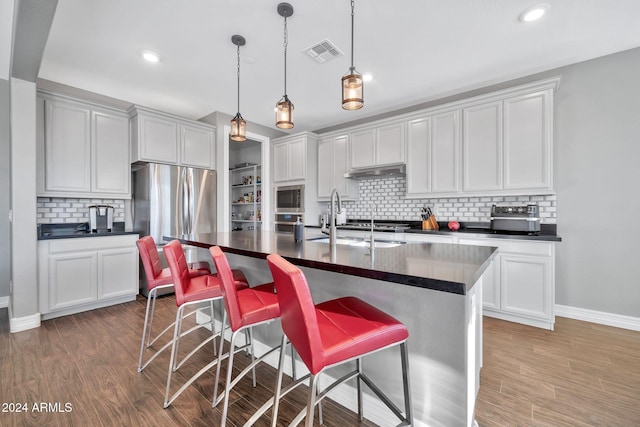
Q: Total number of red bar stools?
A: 4